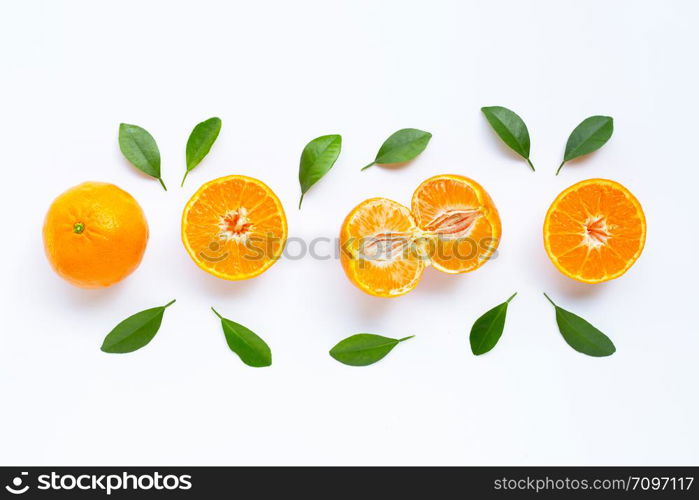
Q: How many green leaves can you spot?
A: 11